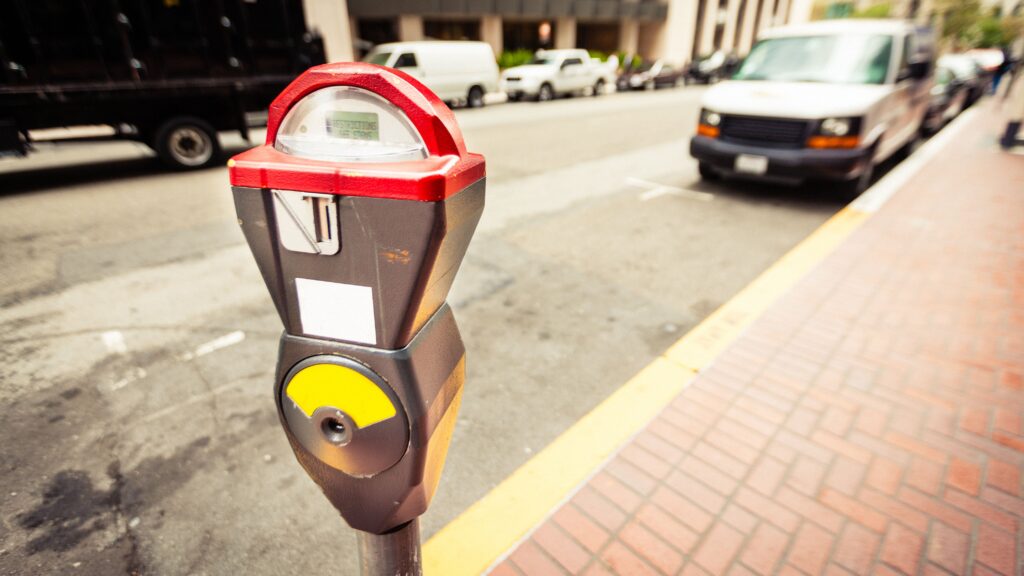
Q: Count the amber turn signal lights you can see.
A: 2